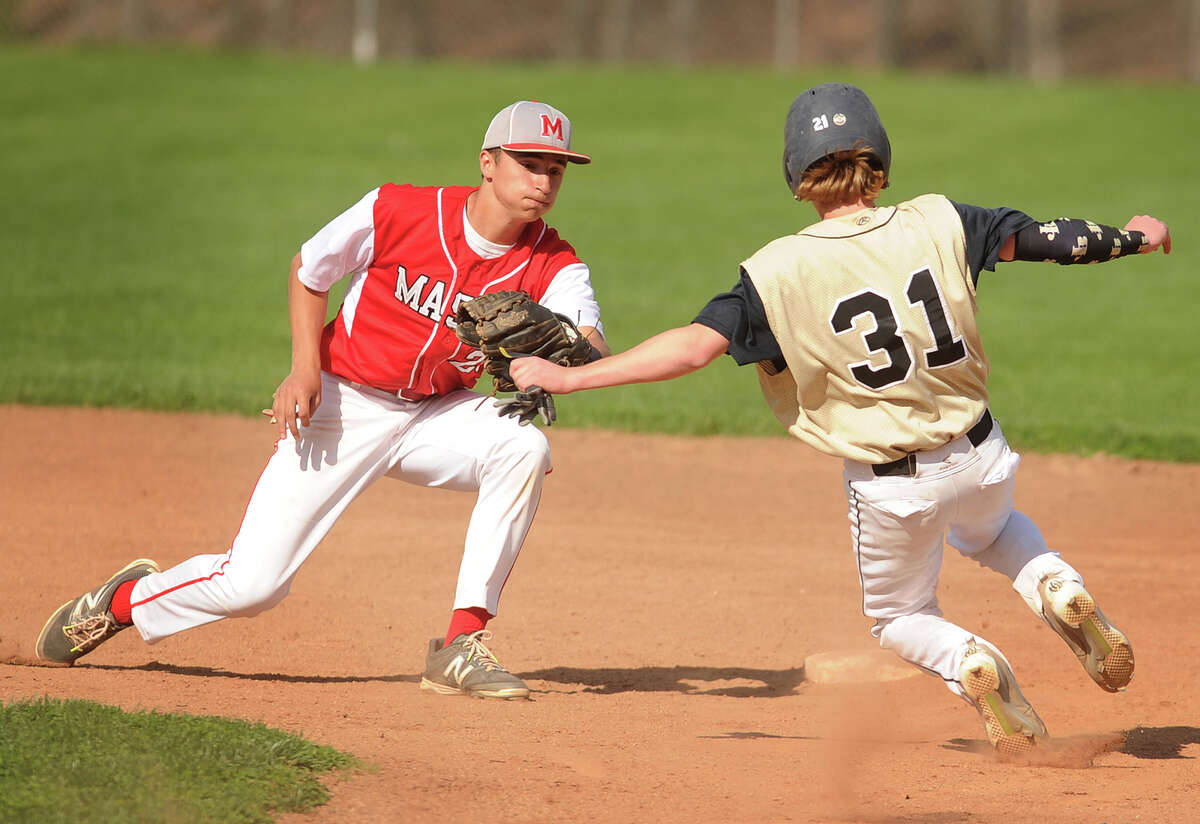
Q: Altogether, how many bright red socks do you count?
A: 2